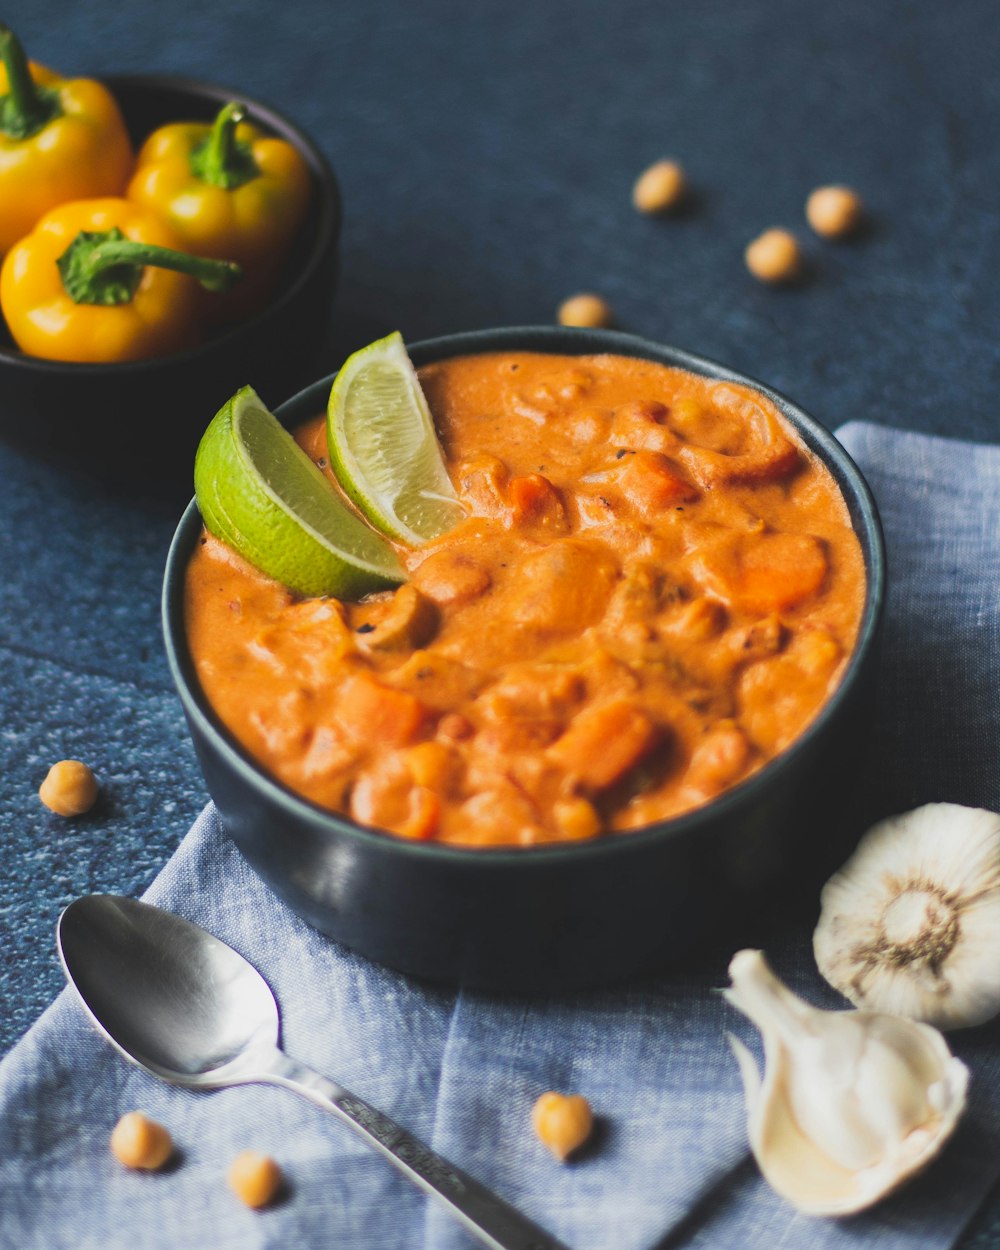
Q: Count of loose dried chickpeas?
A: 8